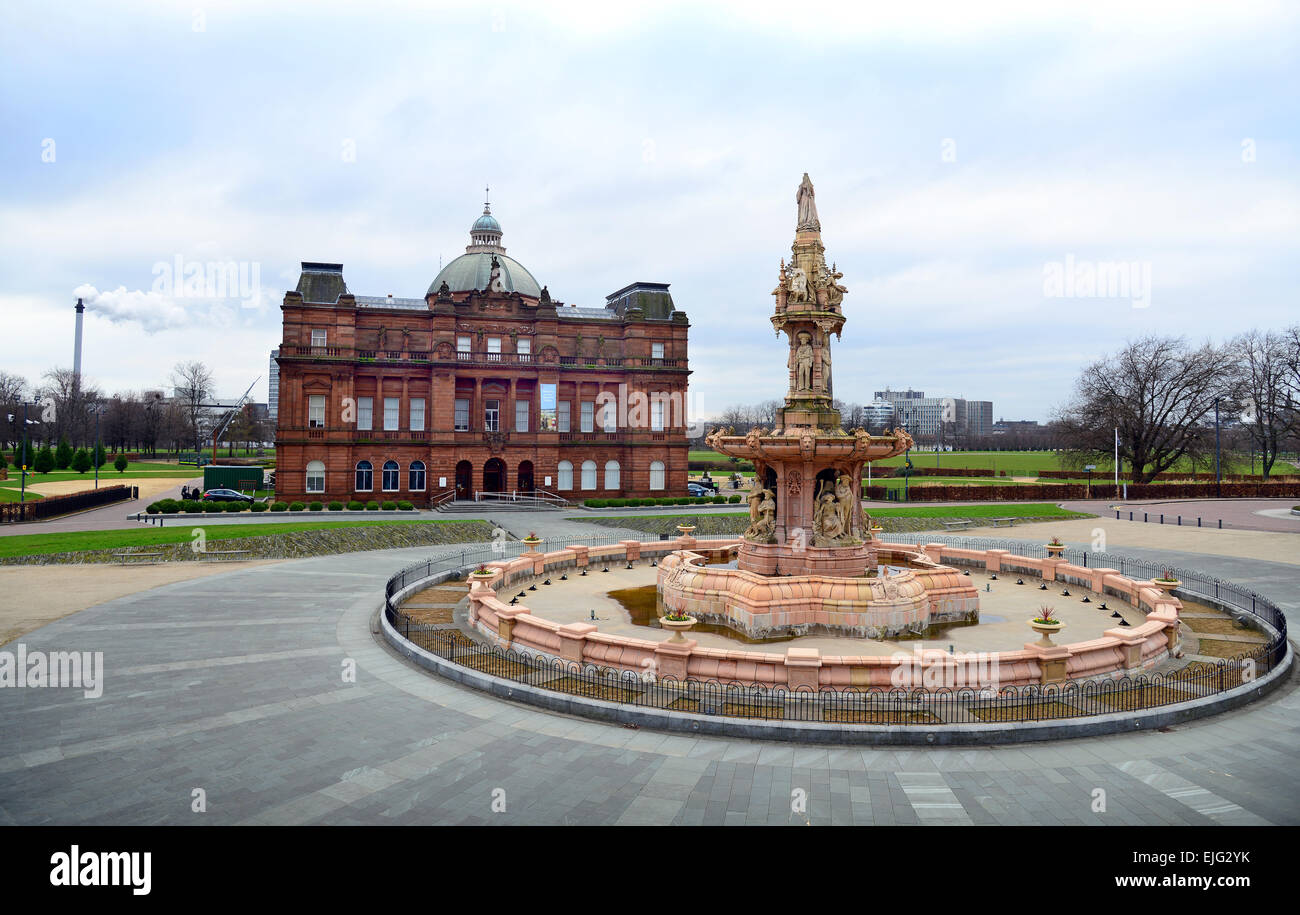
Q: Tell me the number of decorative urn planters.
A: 8